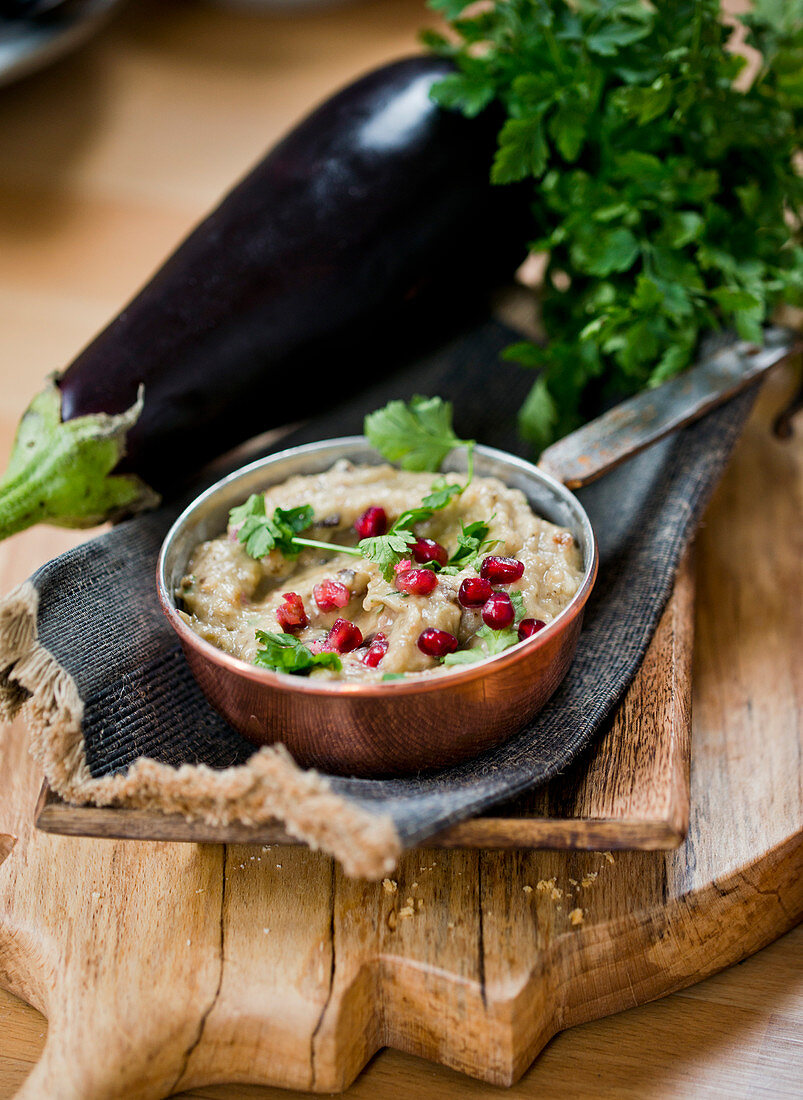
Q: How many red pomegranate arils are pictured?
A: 12